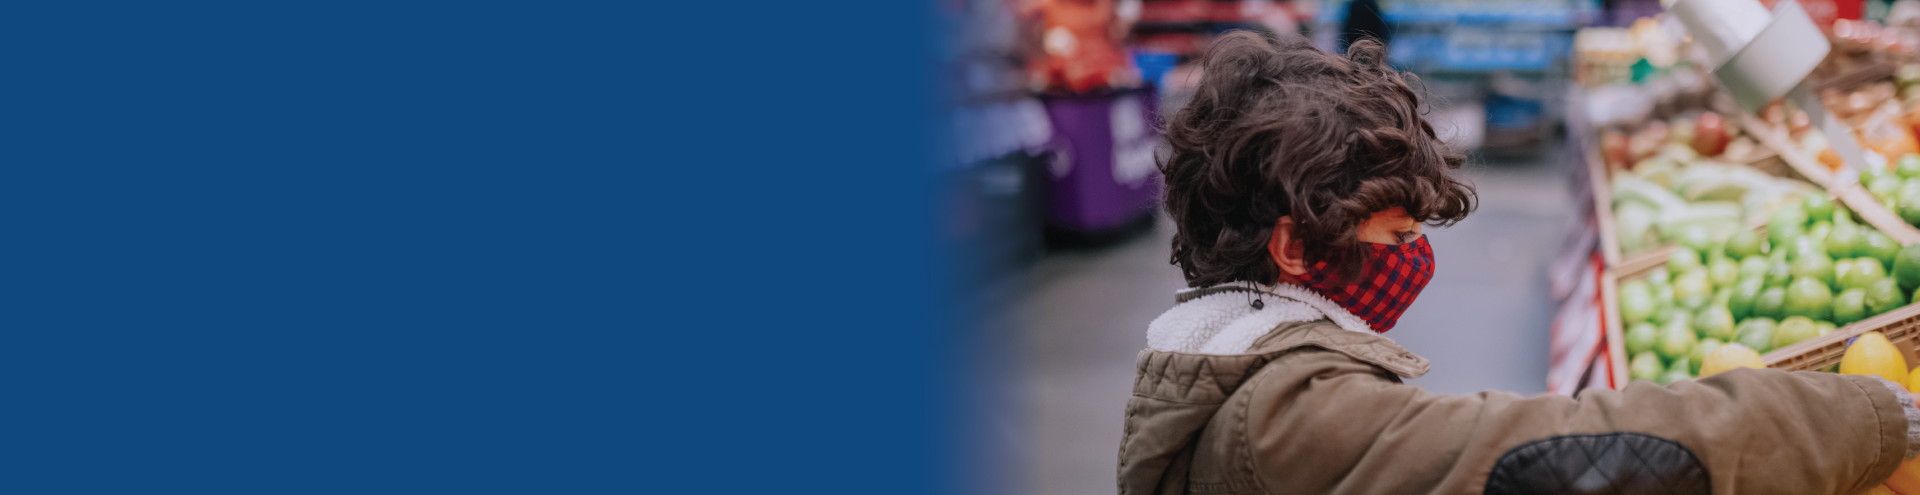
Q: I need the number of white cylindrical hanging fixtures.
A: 1